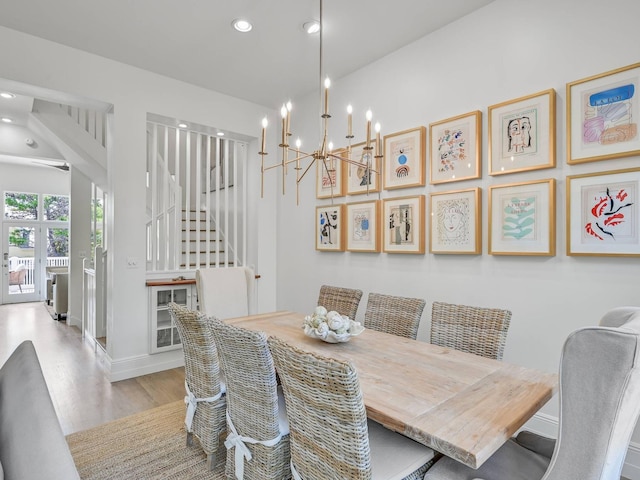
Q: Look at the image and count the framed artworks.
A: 12